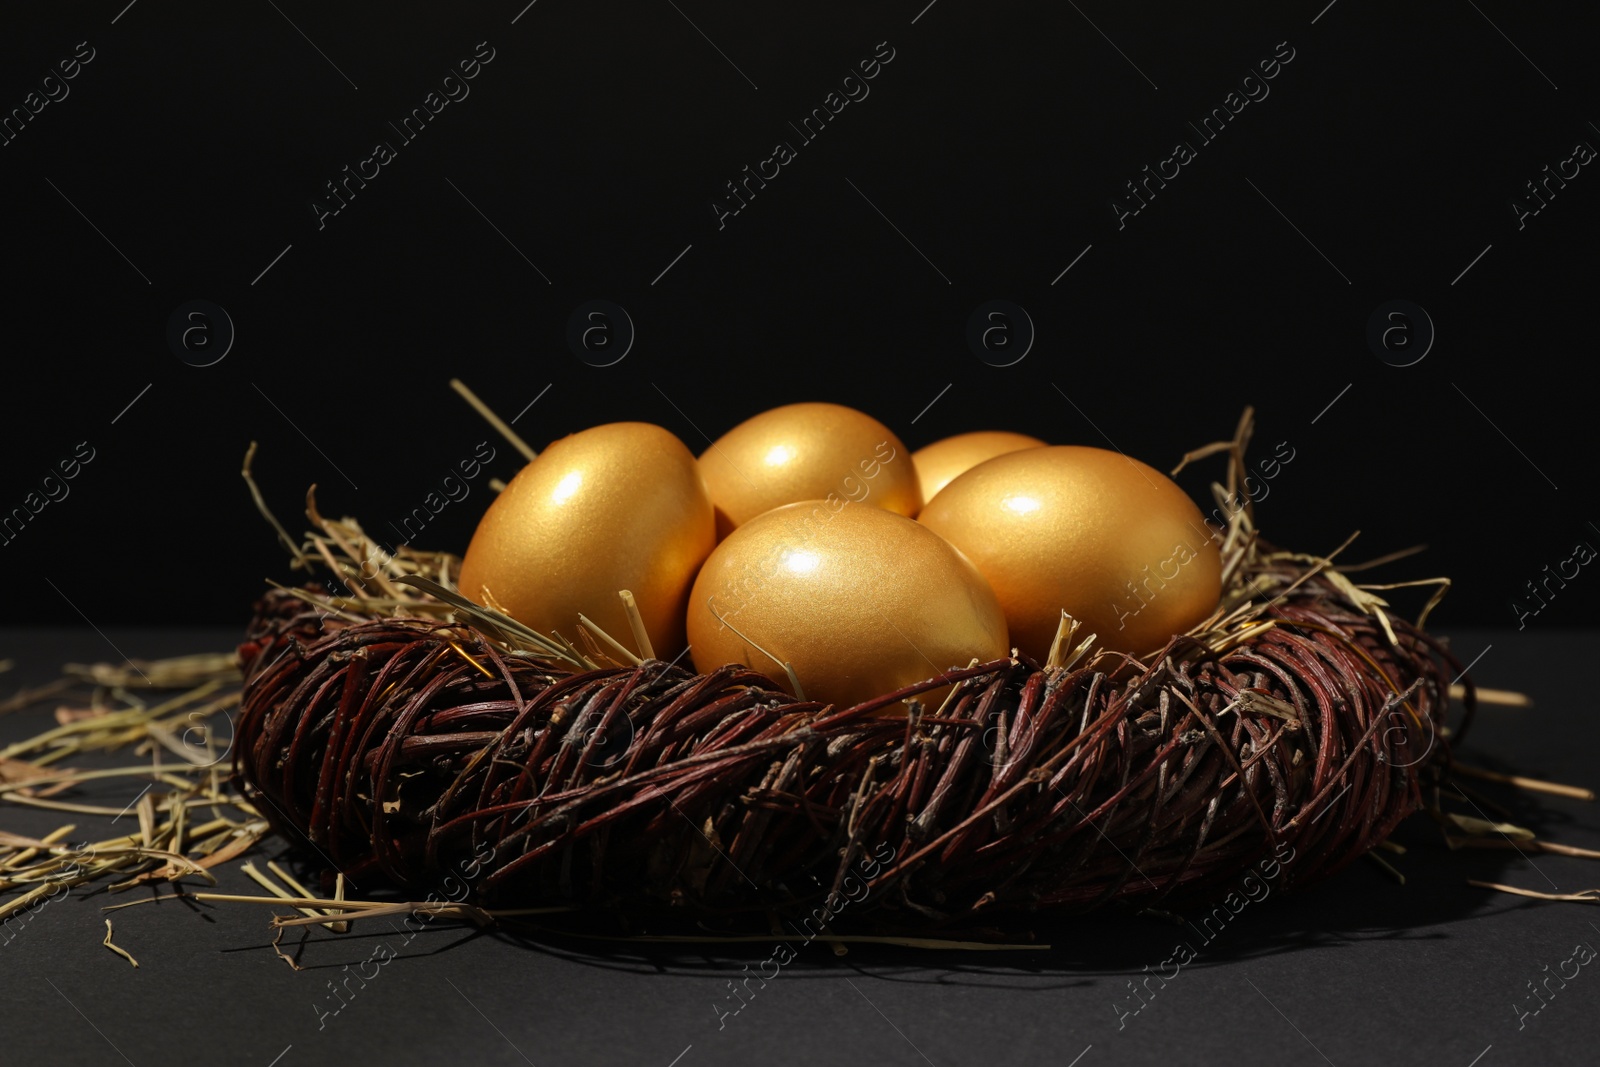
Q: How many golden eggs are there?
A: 5